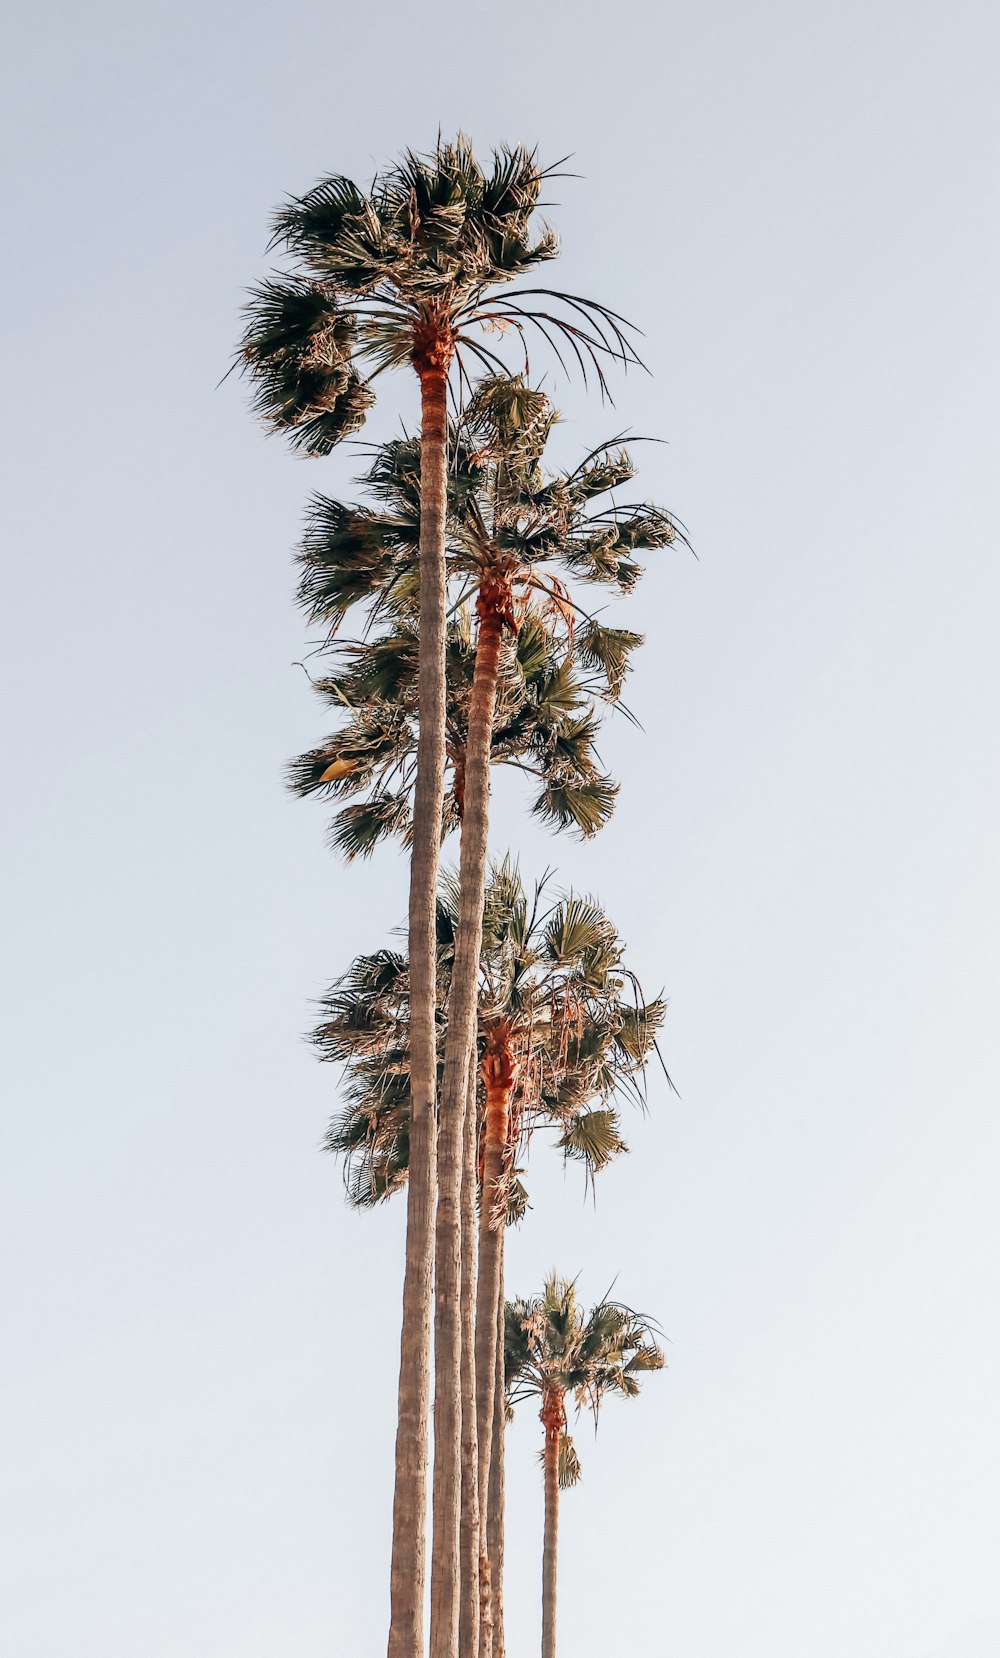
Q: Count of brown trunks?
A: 6